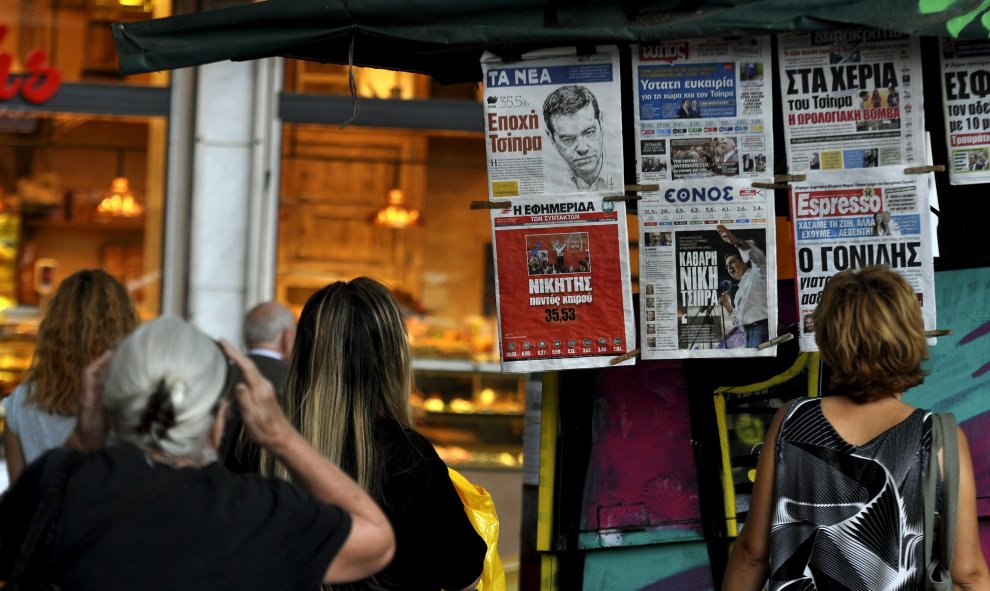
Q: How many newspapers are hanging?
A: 7